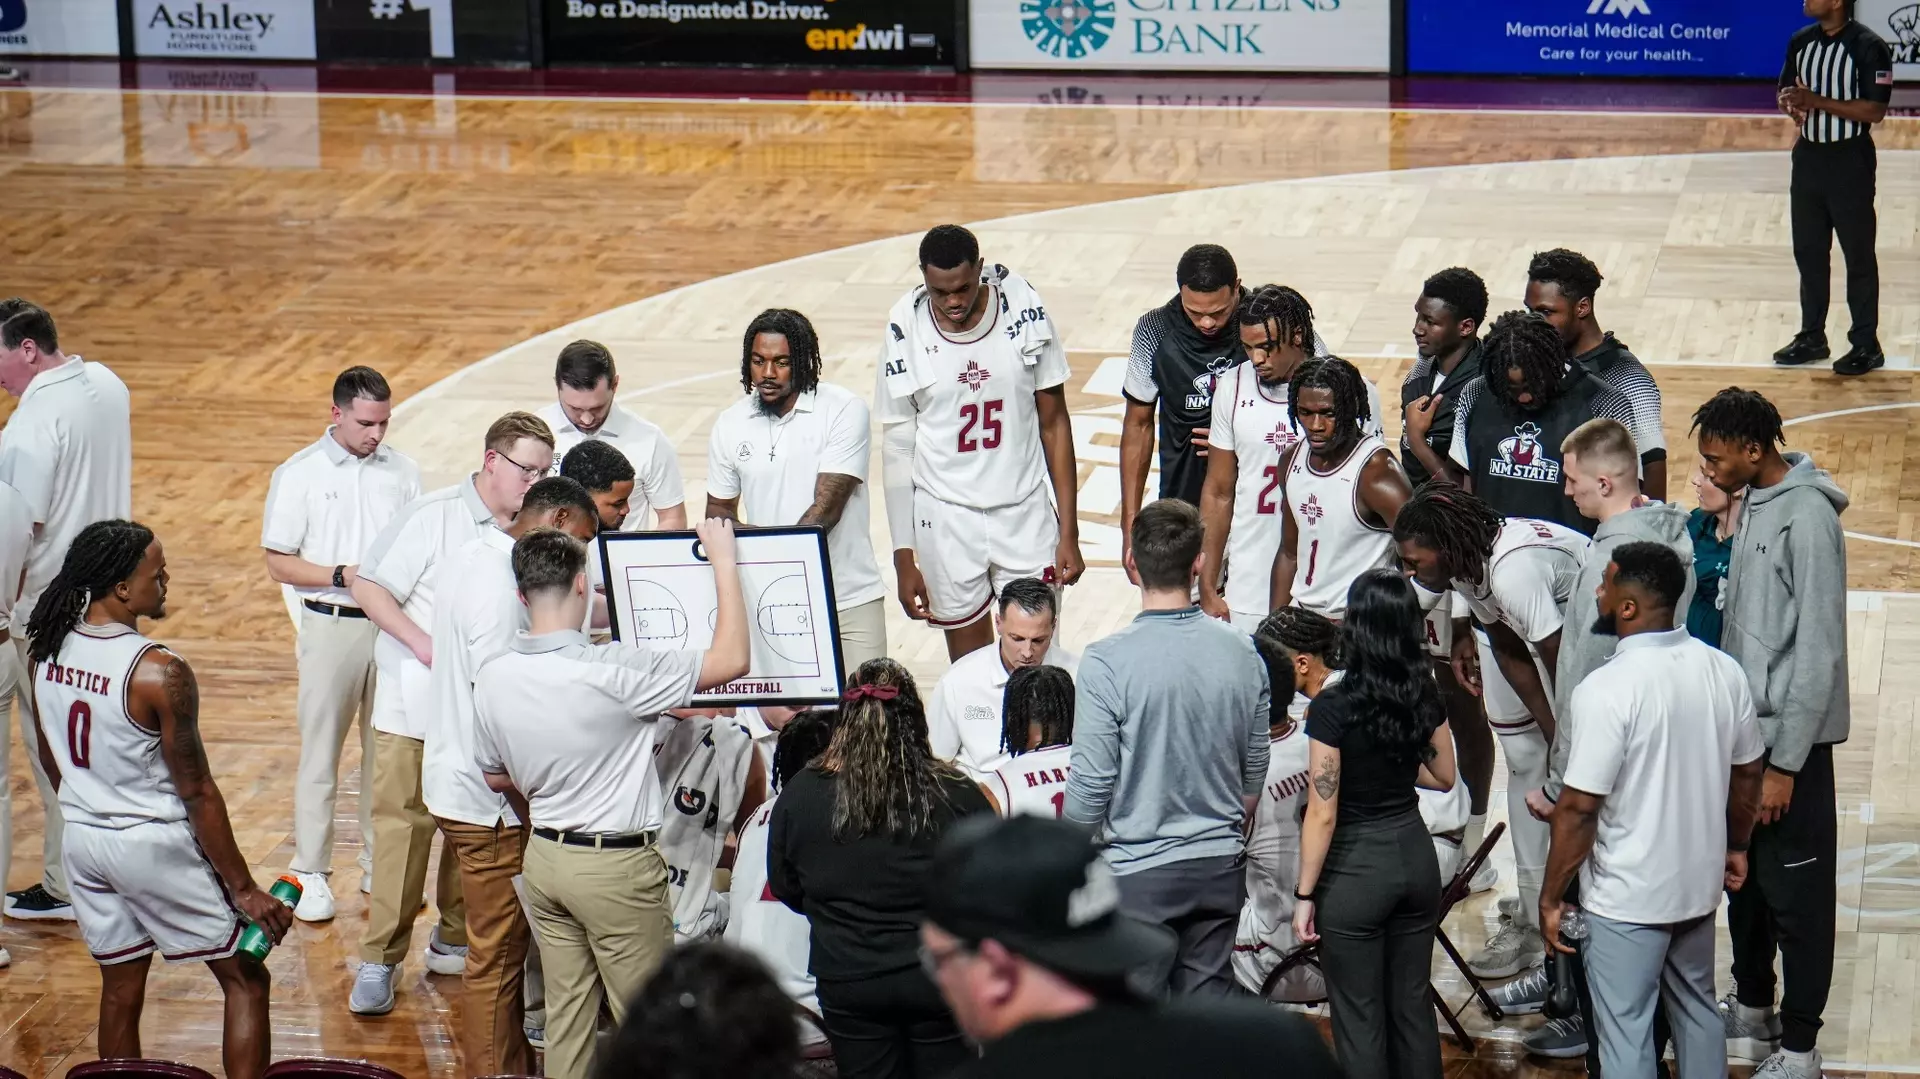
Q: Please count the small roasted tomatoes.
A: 0